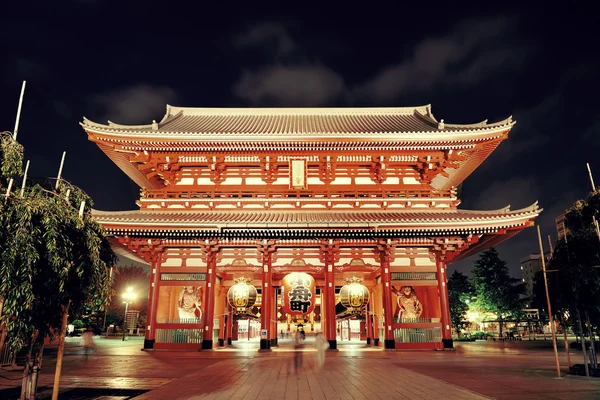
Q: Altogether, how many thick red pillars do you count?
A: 6